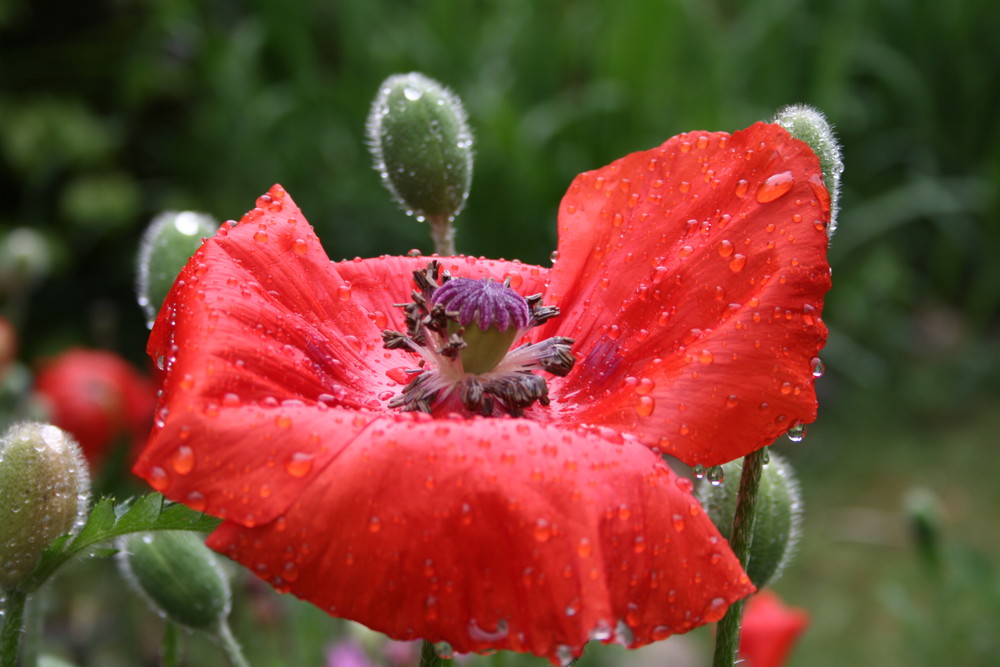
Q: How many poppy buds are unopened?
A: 6